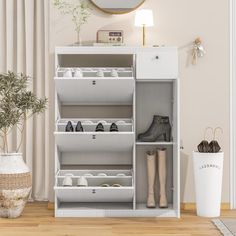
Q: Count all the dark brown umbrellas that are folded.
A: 2